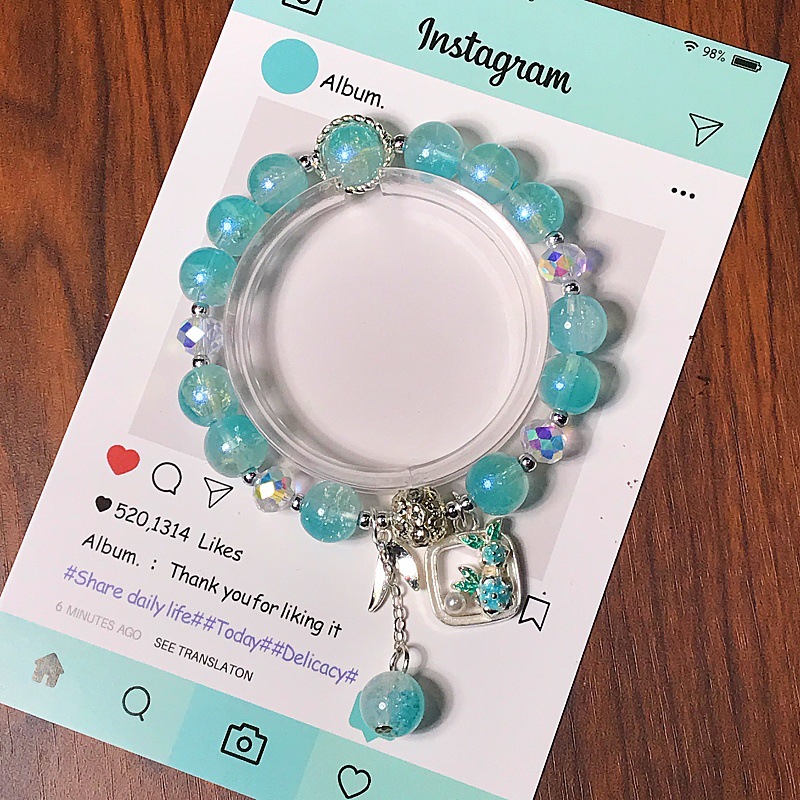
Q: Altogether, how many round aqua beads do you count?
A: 14